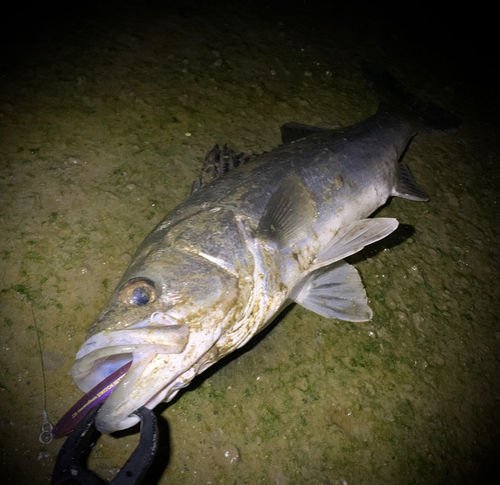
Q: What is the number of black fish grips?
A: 1